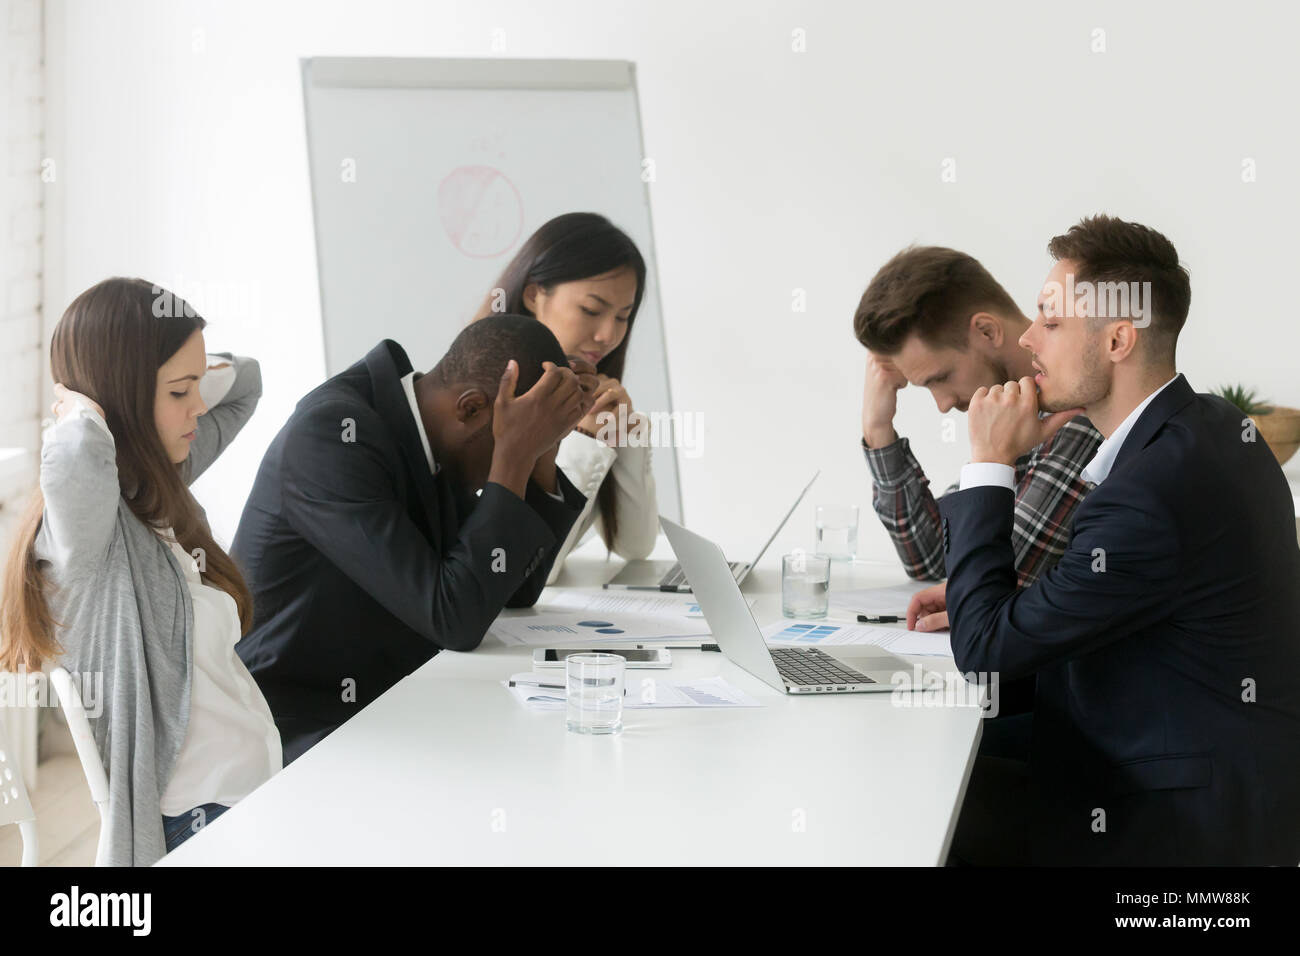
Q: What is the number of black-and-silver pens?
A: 4